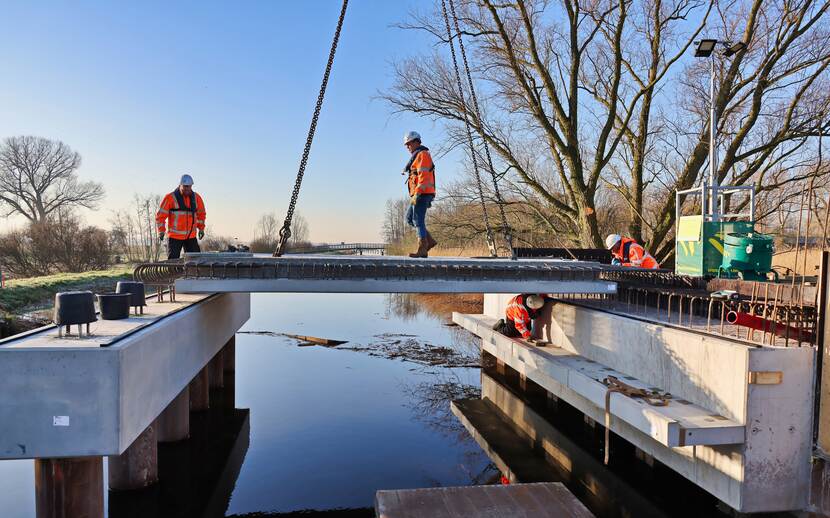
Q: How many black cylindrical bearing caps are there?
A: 3